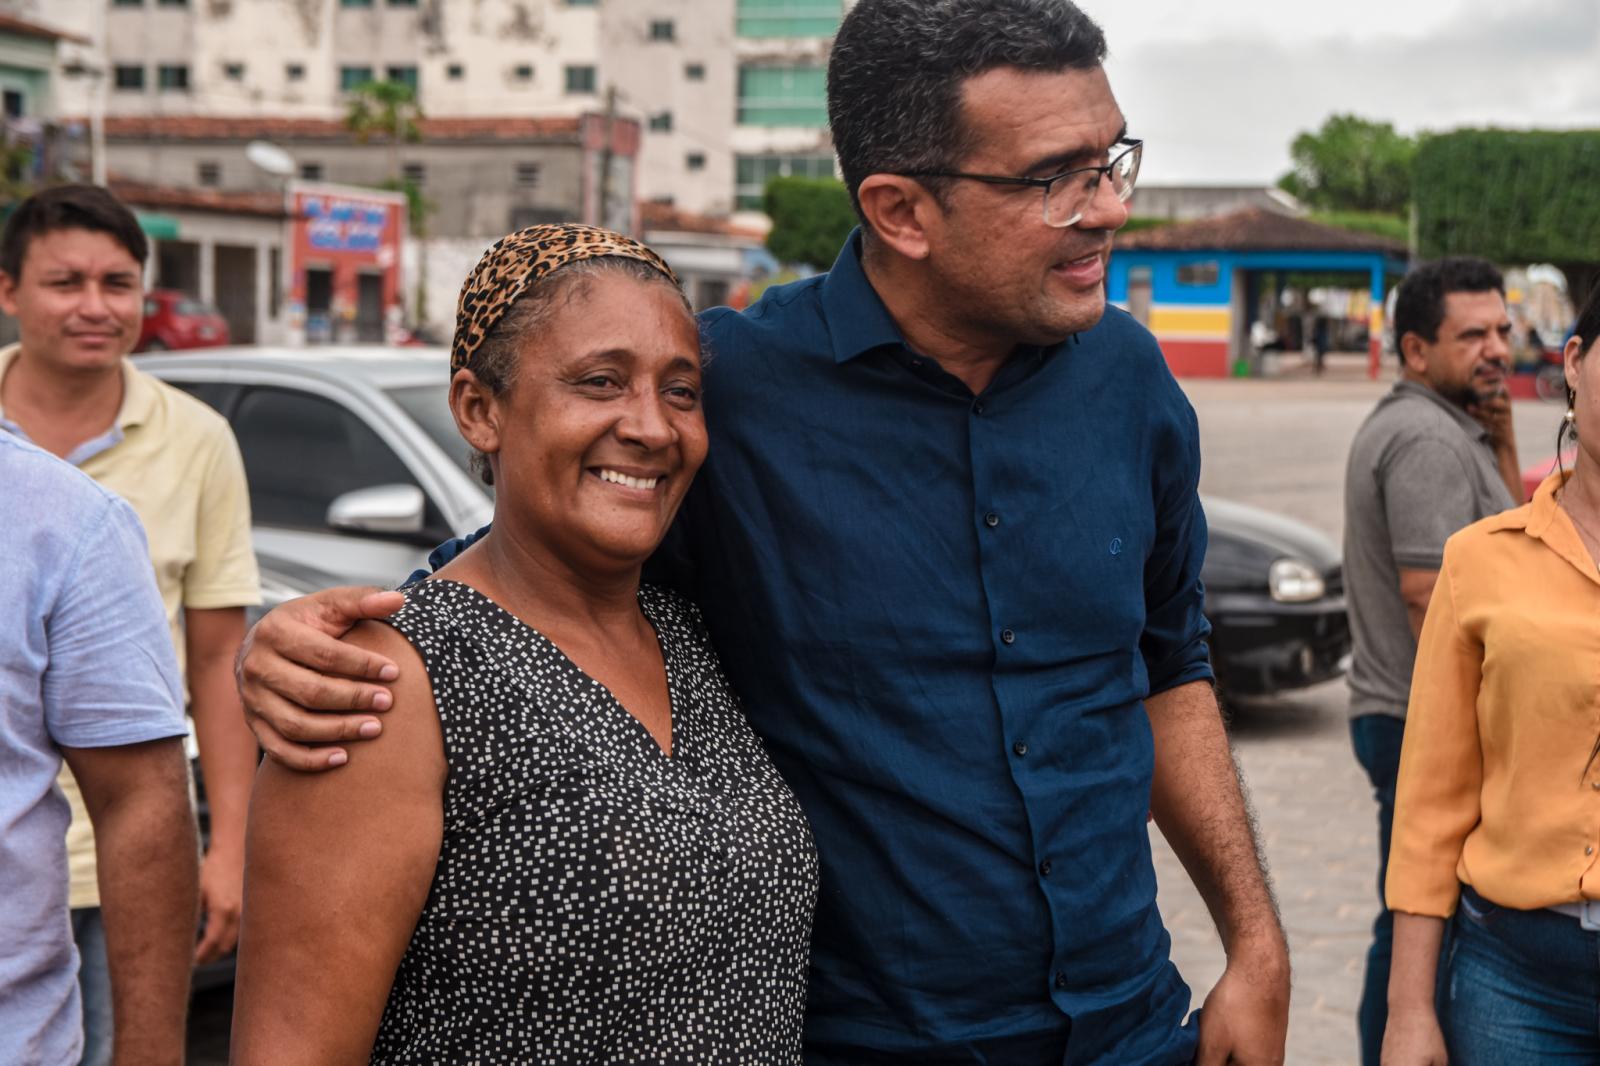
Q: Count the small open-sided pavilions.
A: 1